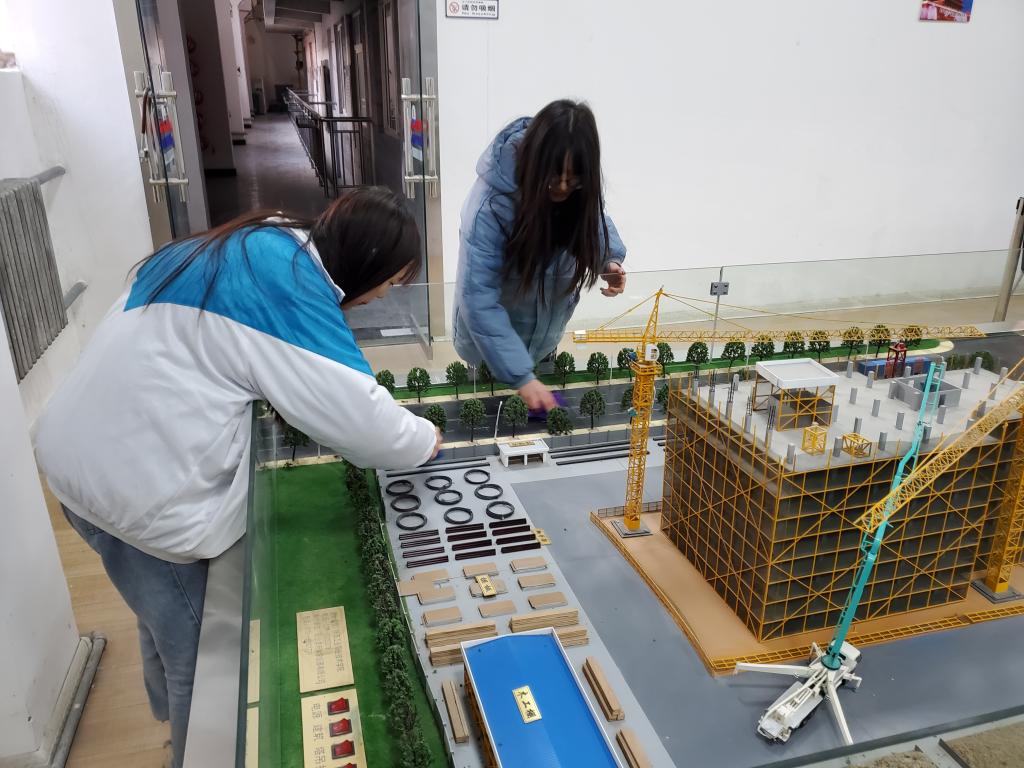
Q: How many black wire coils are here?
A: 9